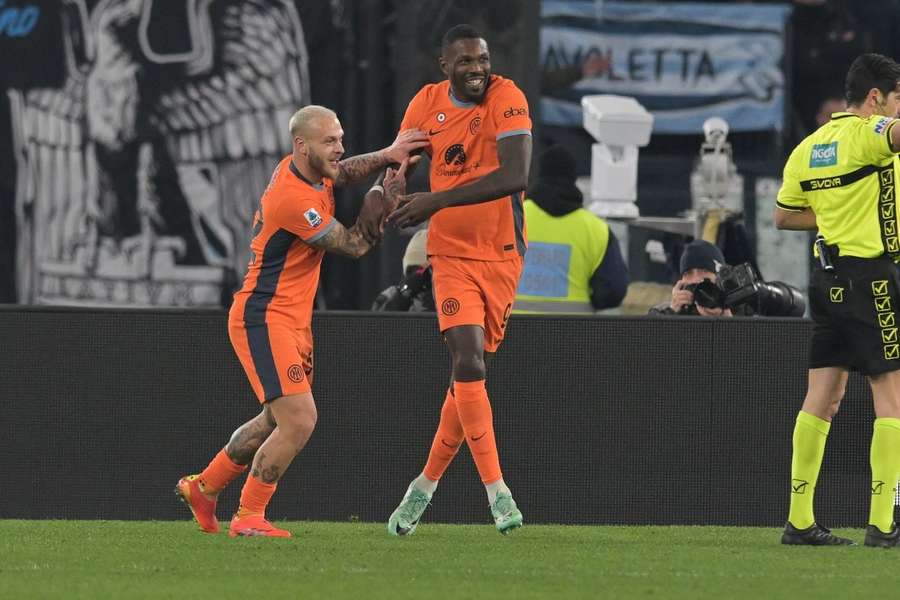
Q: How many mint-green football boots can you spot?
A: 2